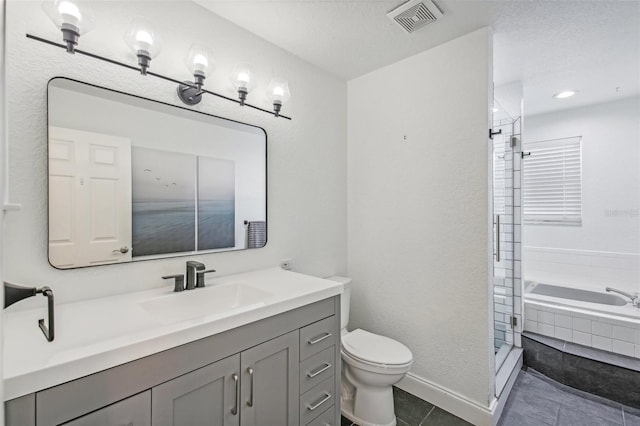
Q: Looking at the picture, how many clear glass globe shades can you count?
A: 5